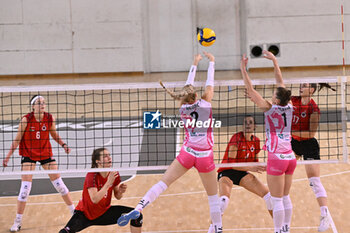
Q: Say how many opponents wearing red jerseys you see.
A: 4